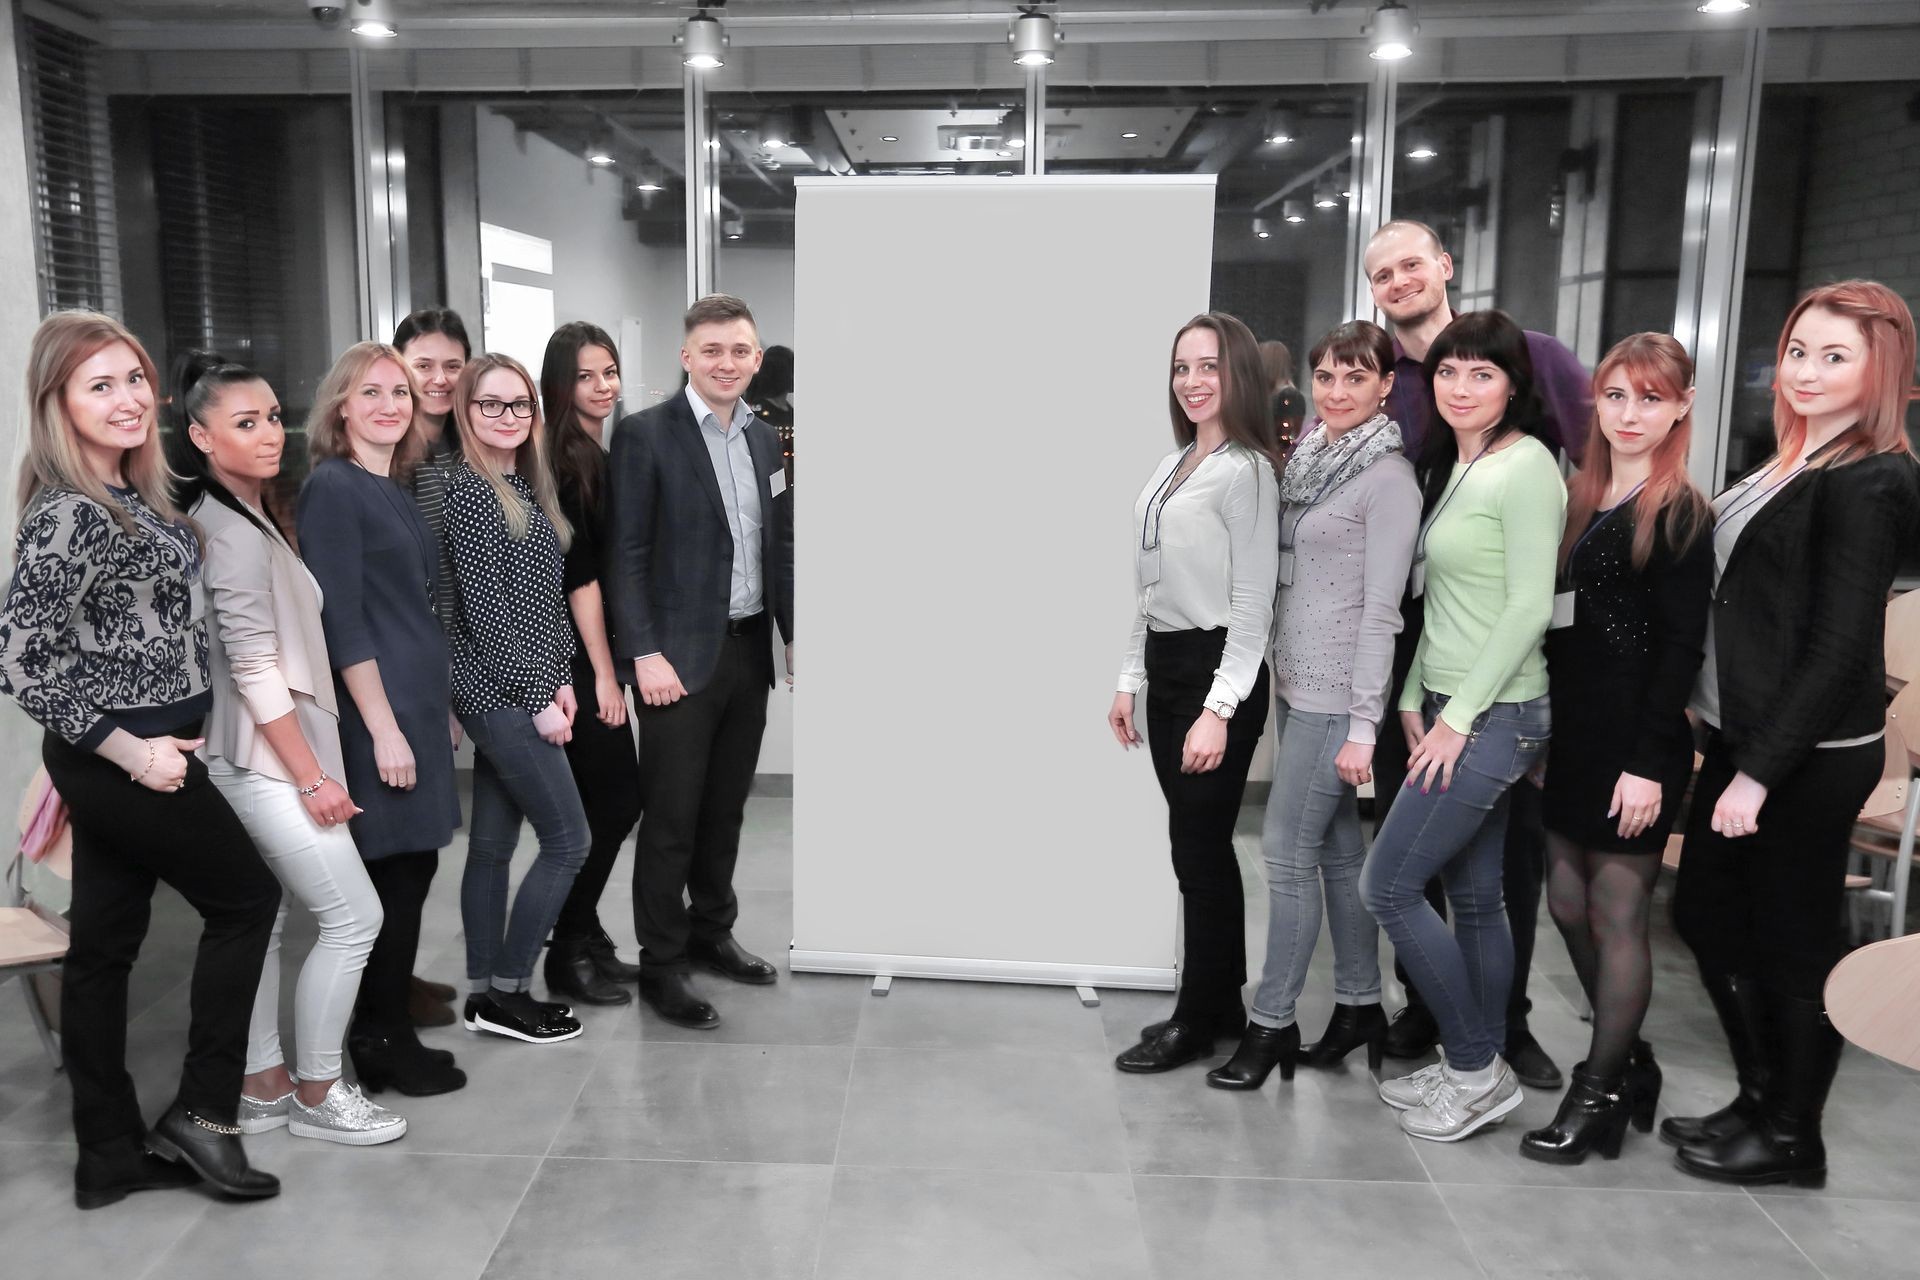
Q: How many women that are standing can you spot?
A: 11